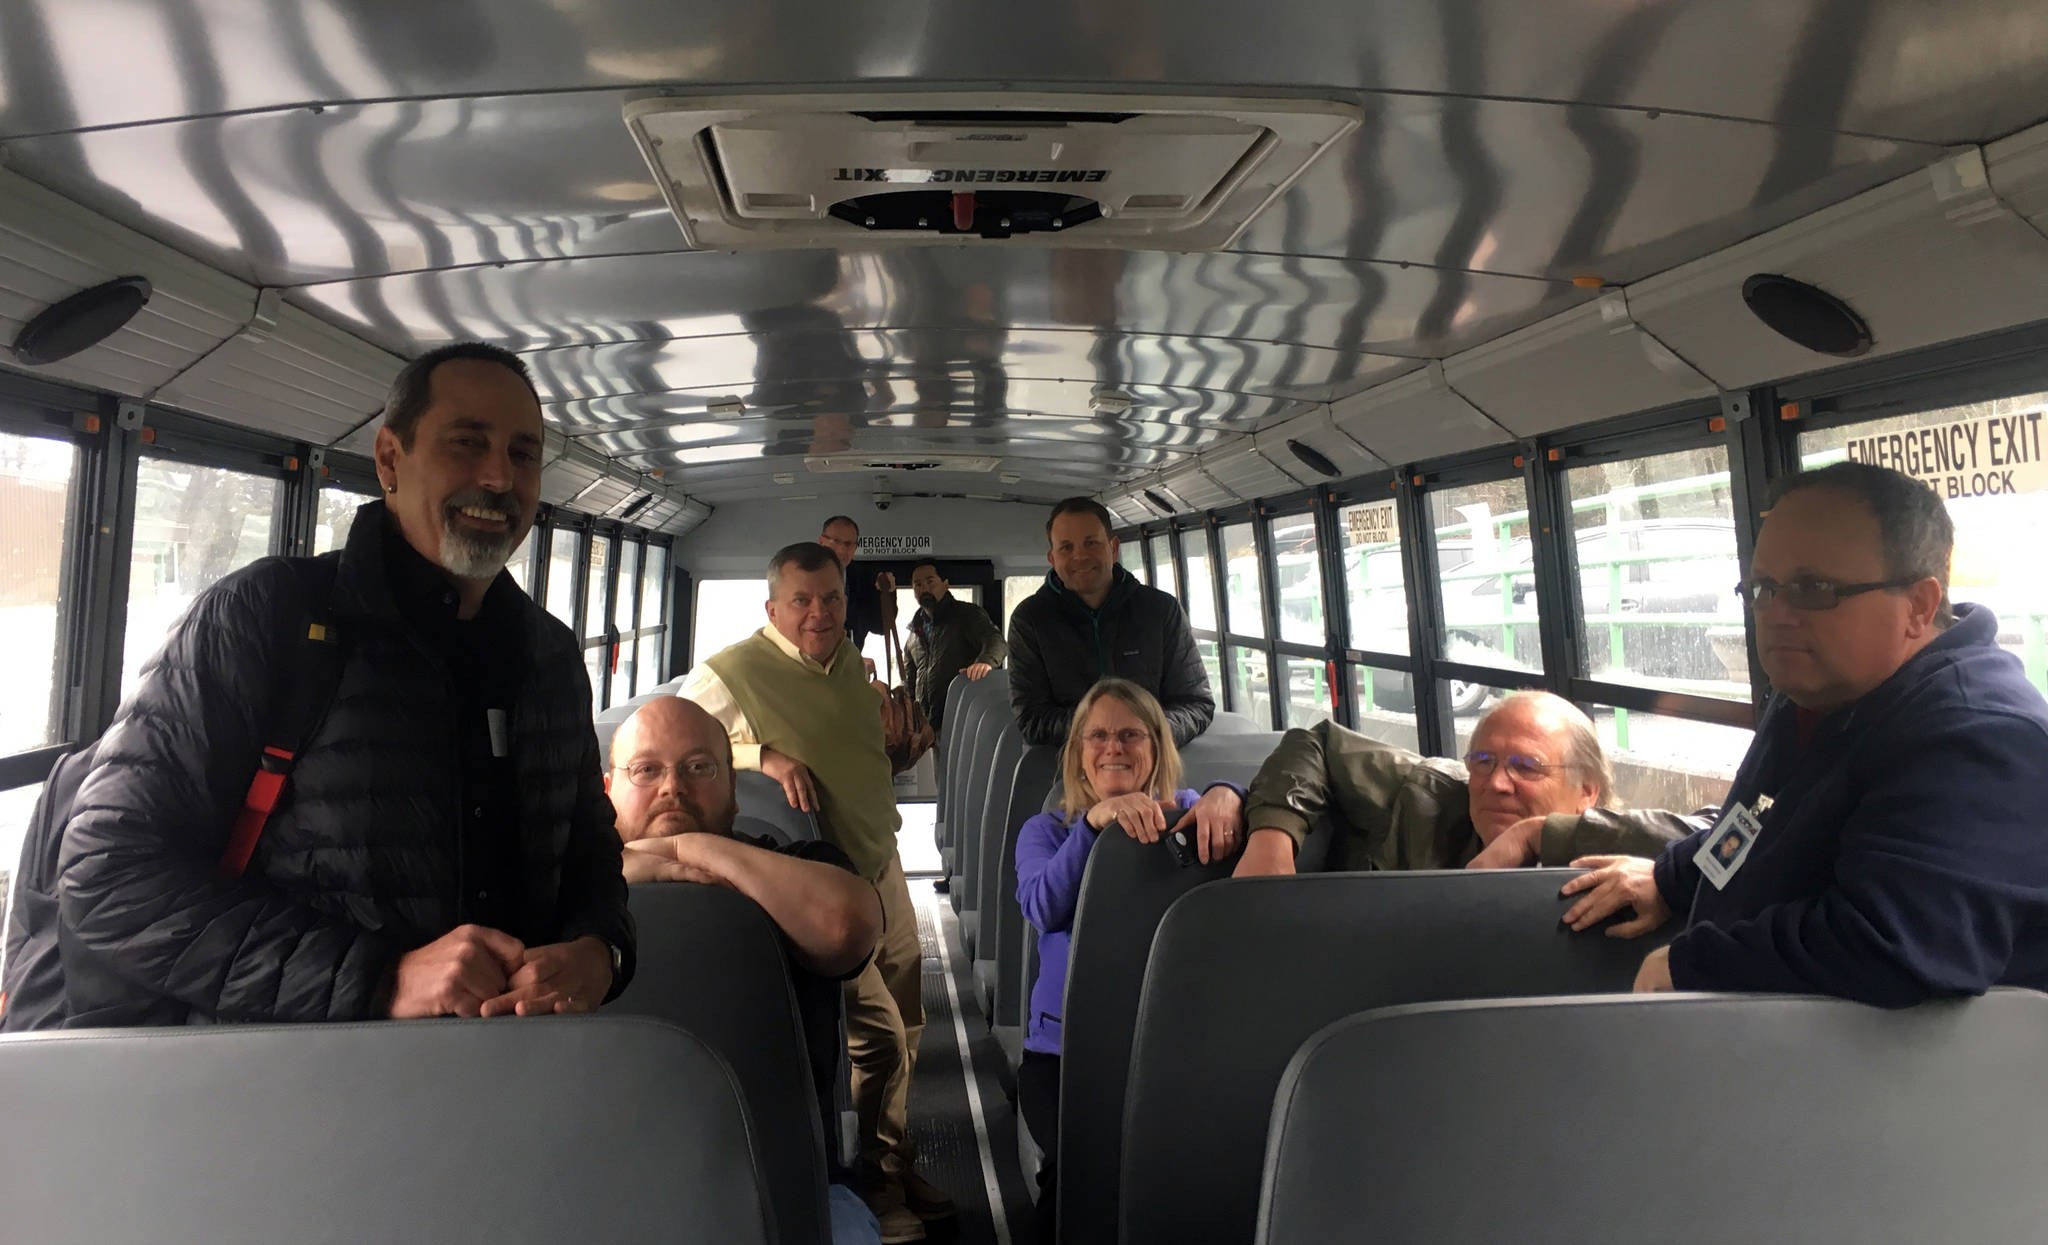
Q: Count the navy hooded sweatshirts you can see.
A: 1